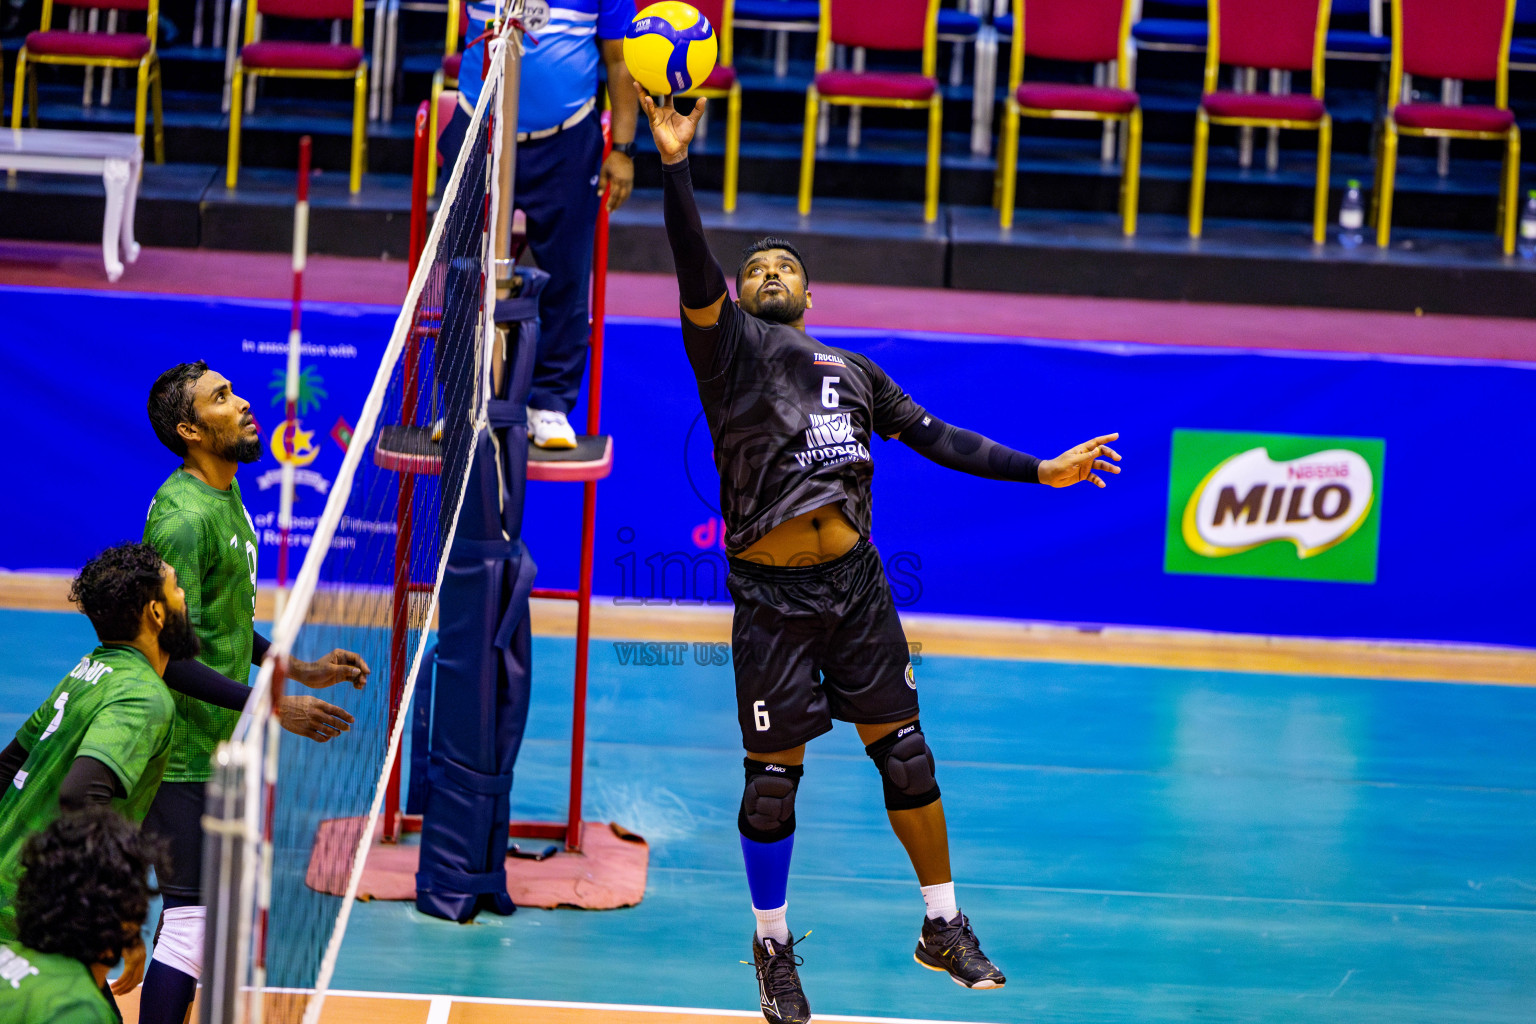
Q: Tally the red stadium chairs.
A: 8